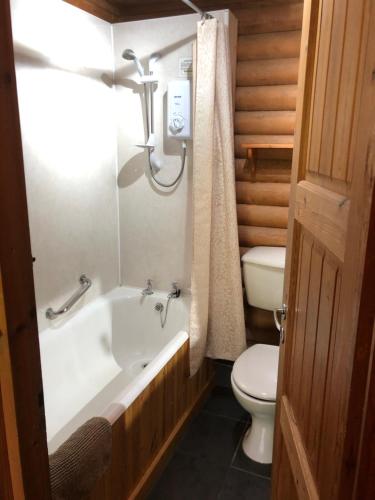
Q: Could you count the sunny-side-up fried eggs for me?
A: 0